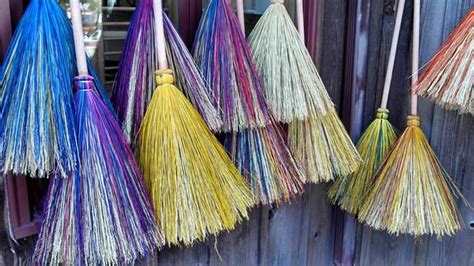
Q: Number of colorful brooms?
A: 11